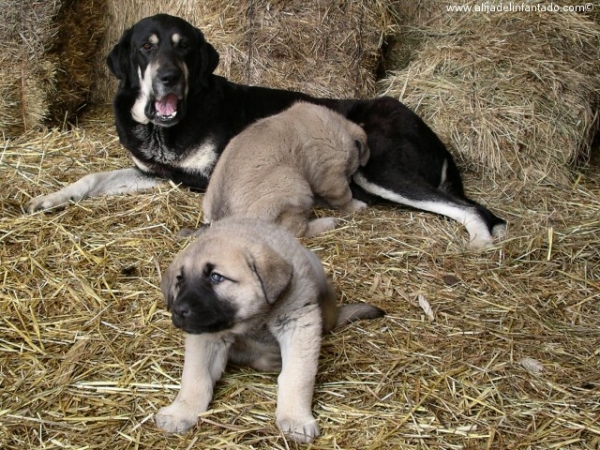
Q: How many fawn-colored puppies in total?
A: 2